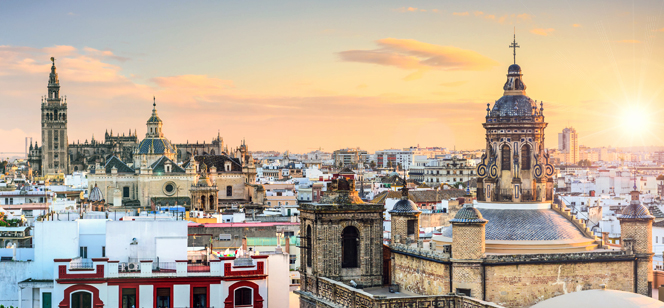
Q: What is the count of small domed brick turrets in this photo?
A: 3